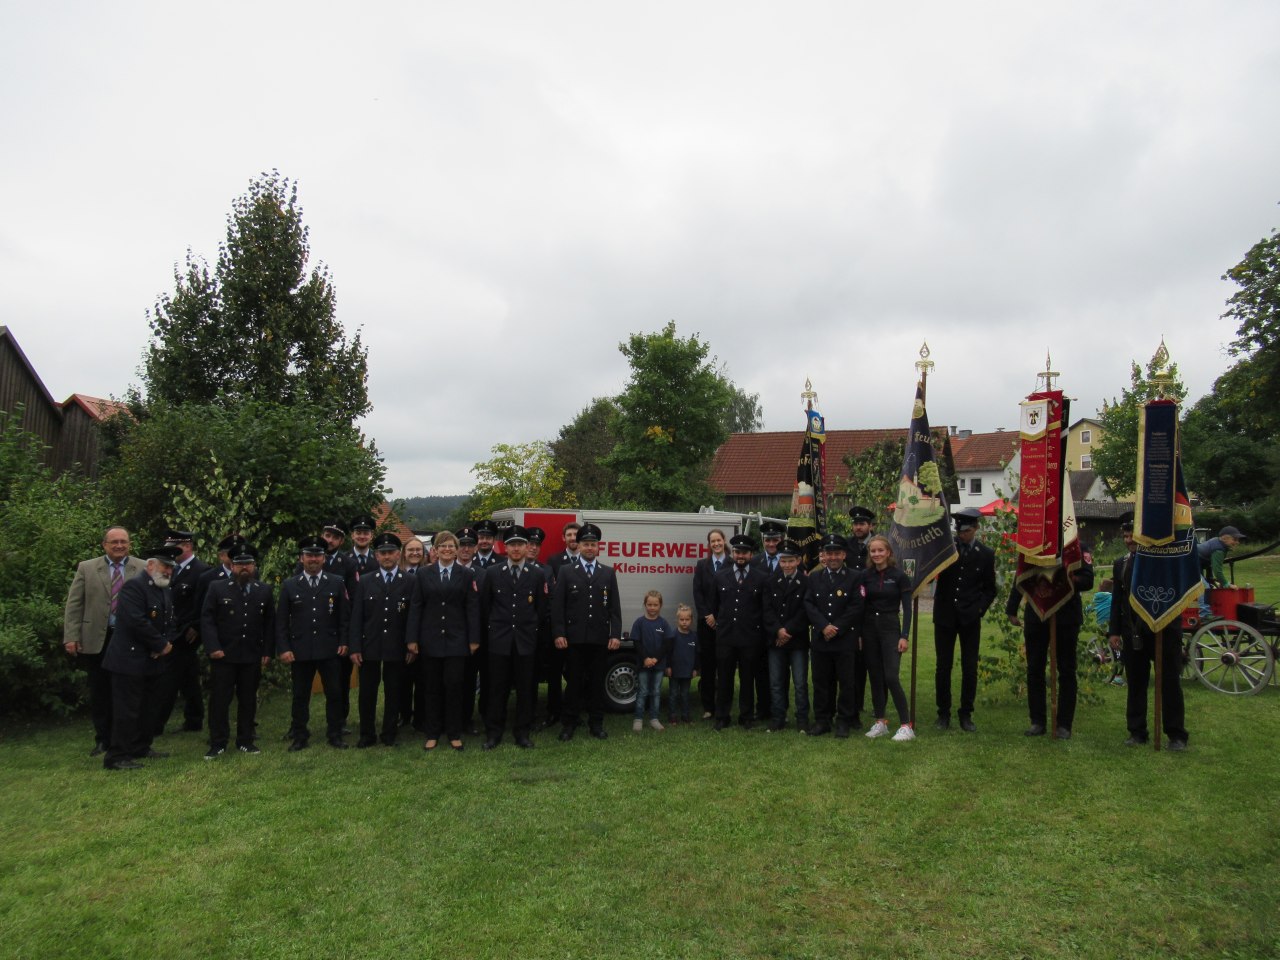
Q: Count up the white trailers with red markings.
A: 1